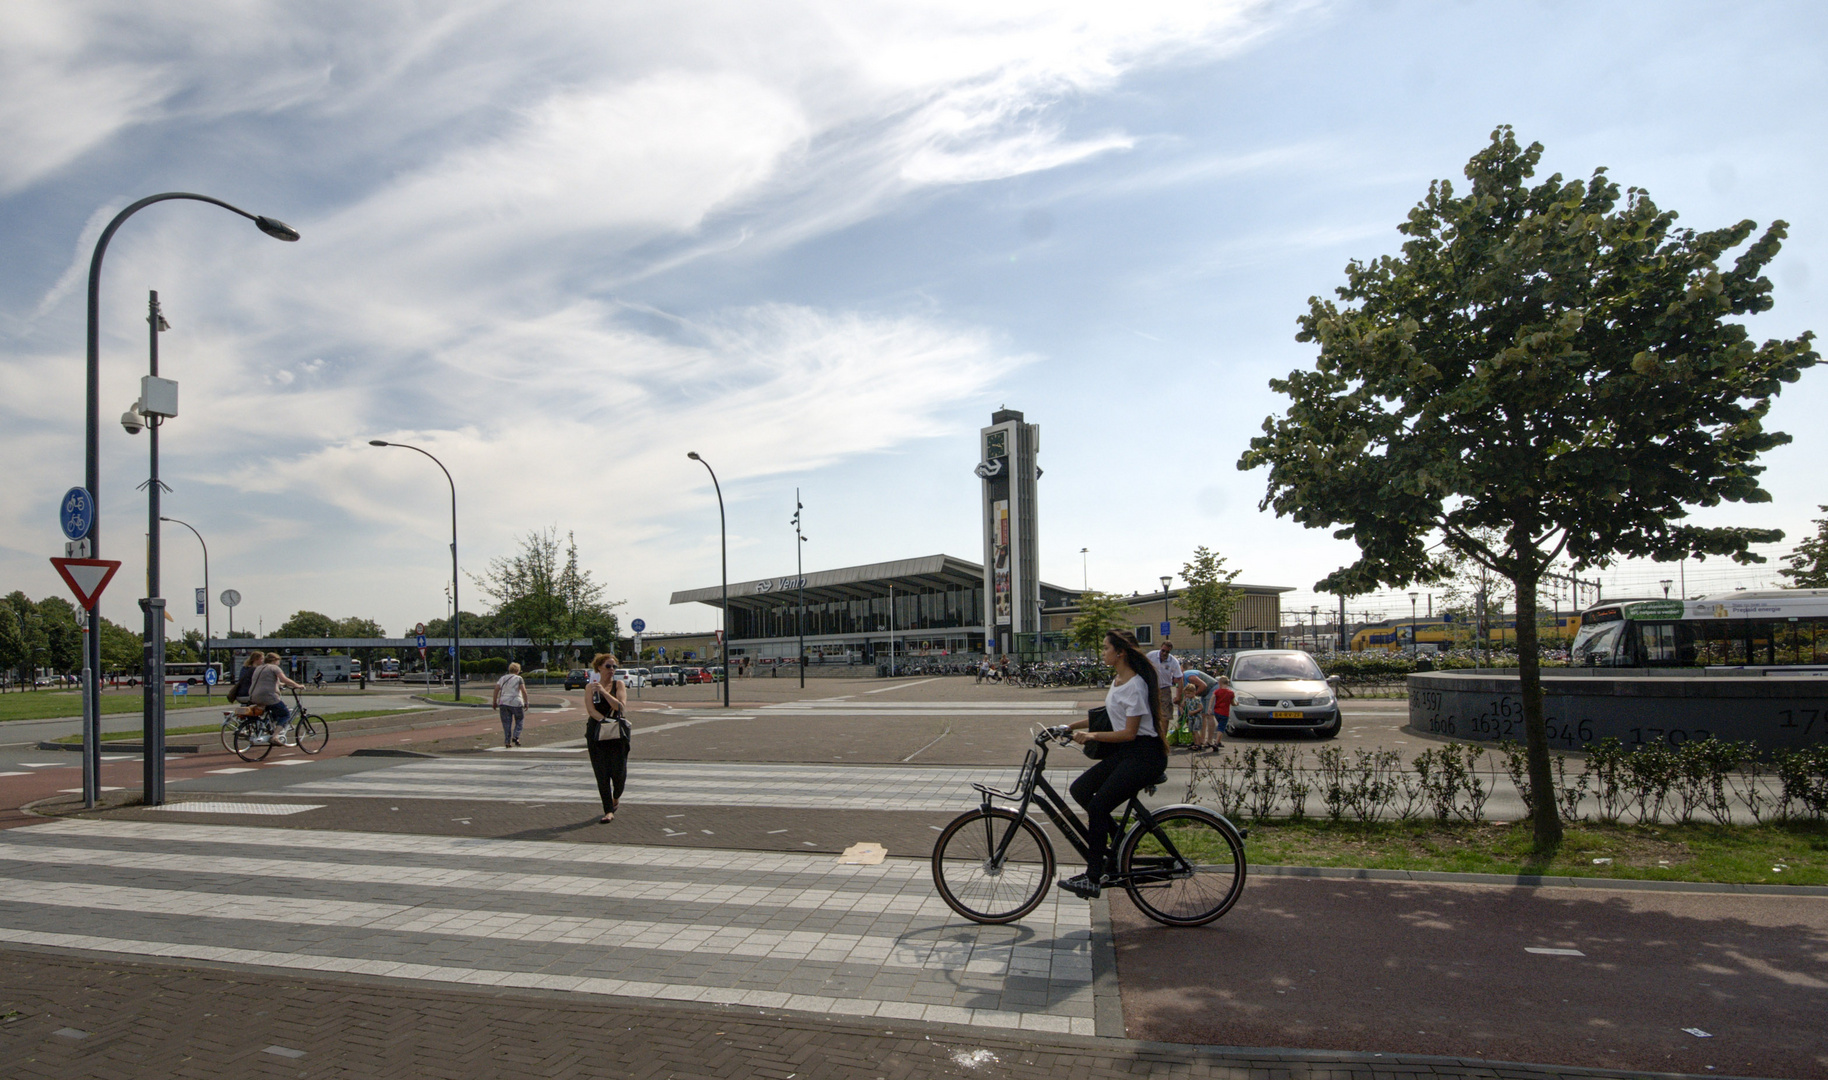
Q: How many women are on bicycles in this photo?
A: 3